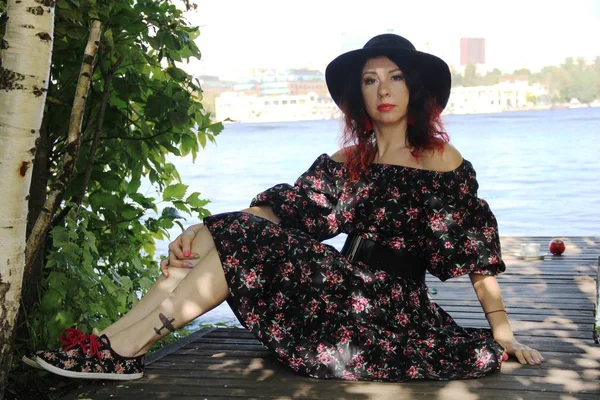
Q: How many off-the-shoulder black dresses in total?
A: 1